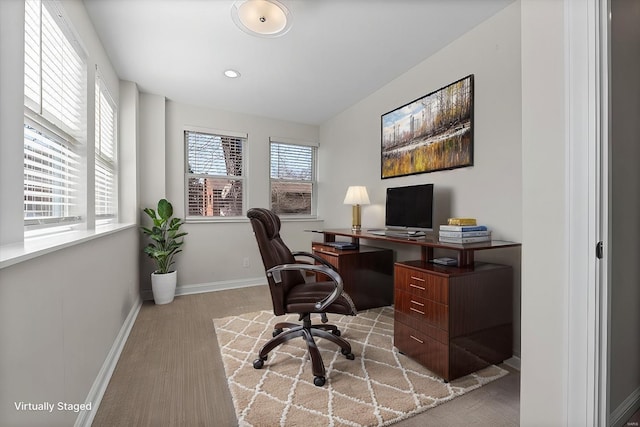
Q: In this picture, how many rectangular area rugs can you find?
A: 1